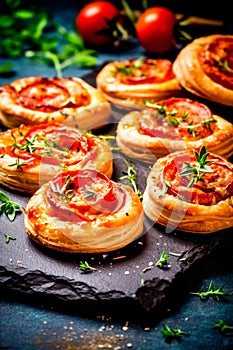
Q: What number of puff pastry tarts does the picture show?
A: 7